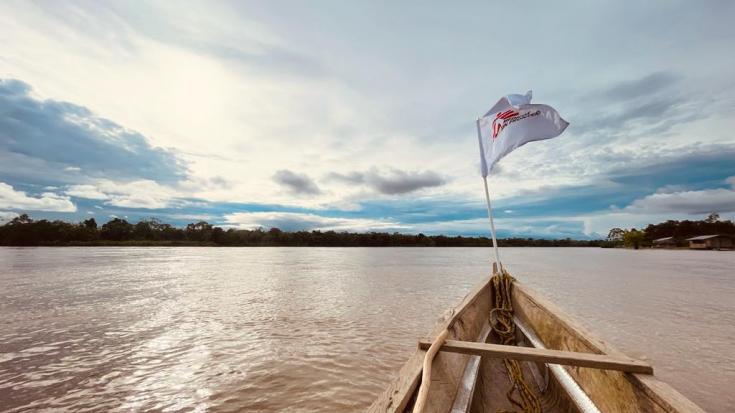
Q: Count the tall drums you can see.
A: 0